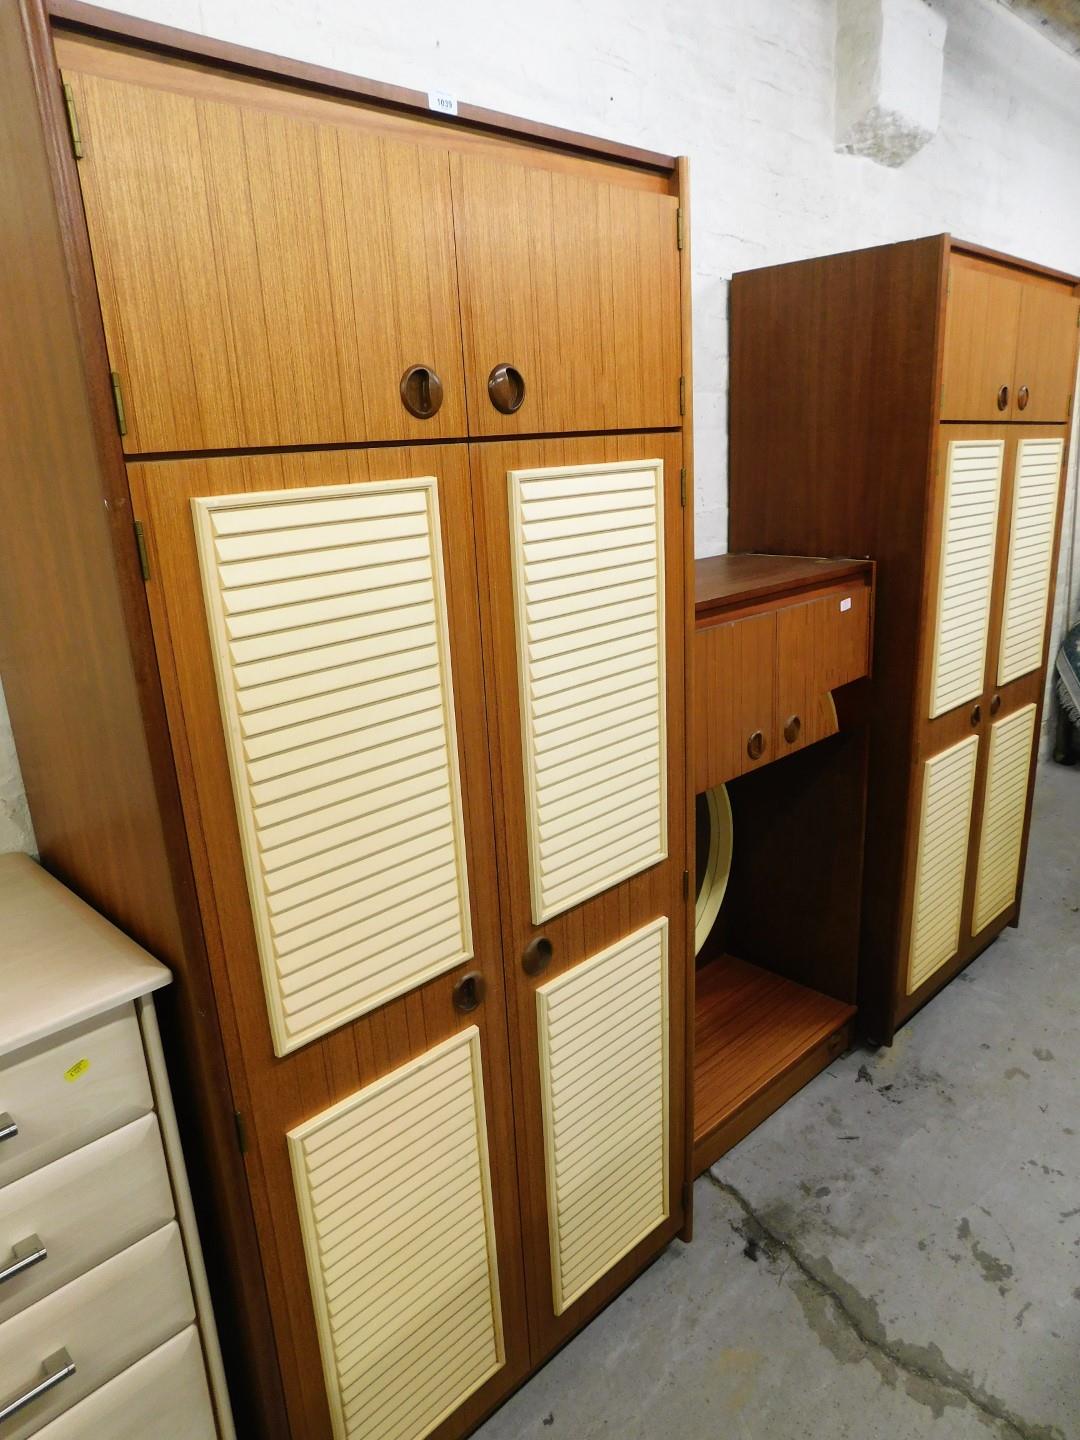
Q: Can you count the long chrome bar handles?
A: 3